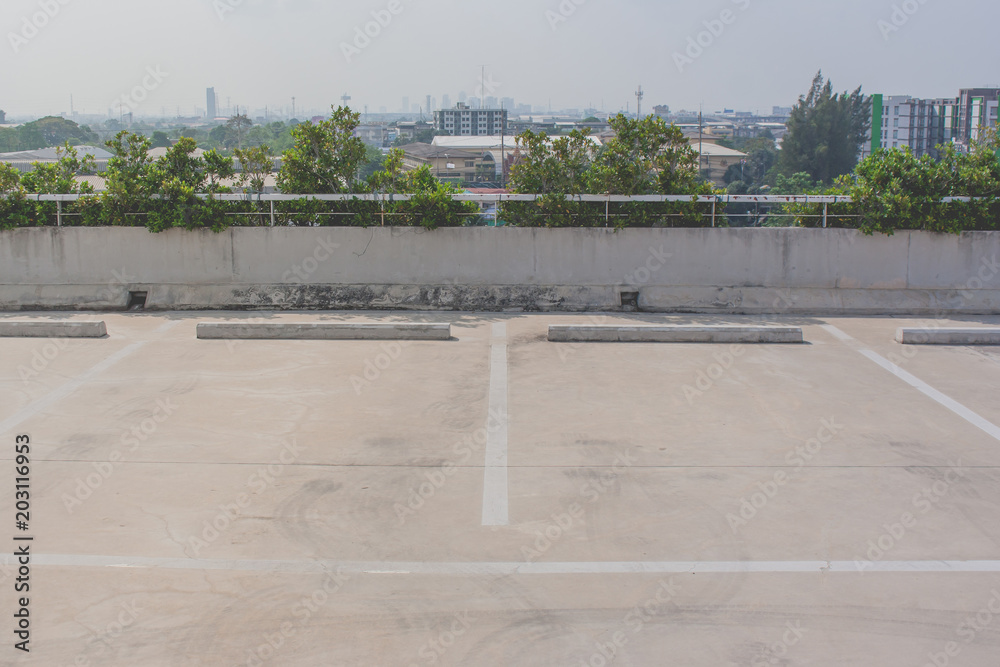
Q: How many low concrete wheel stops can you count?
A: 4